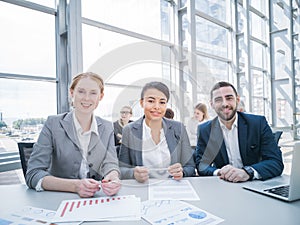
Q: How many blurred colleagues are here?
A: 3